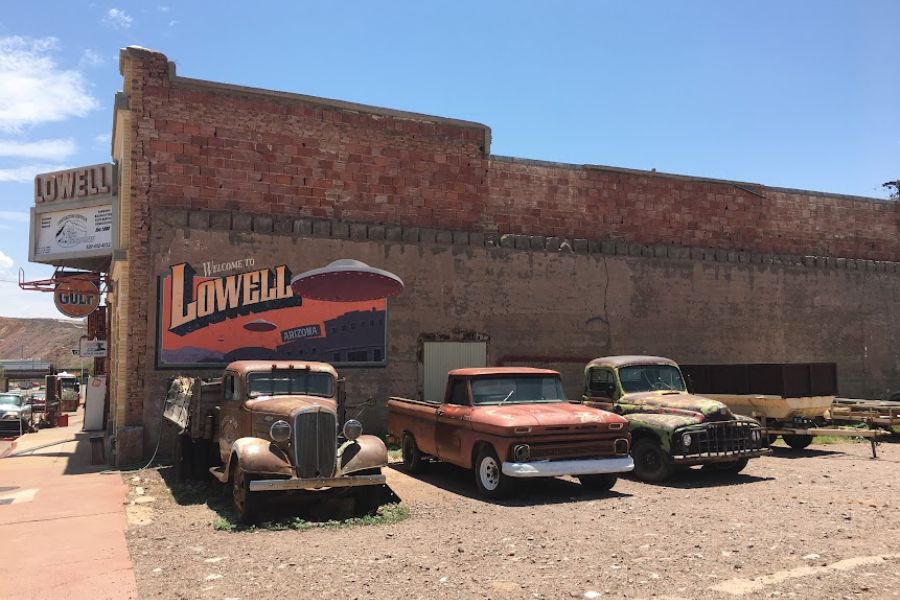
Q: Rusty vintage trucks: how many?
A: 3